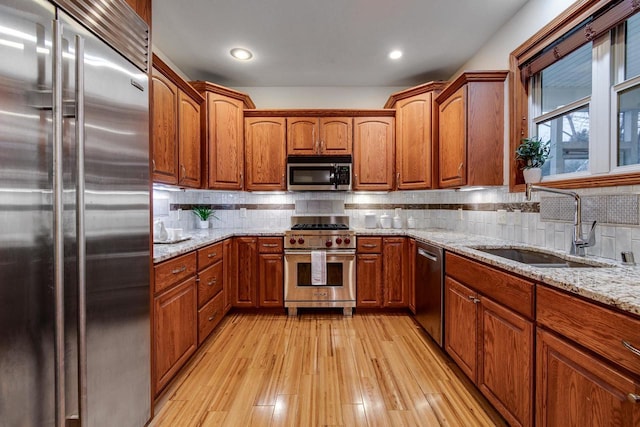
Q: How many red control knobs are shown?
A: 5